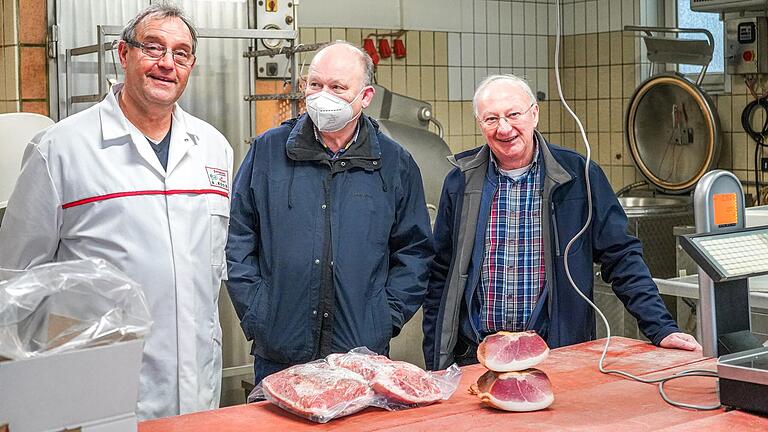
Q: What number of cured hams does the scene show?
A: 2